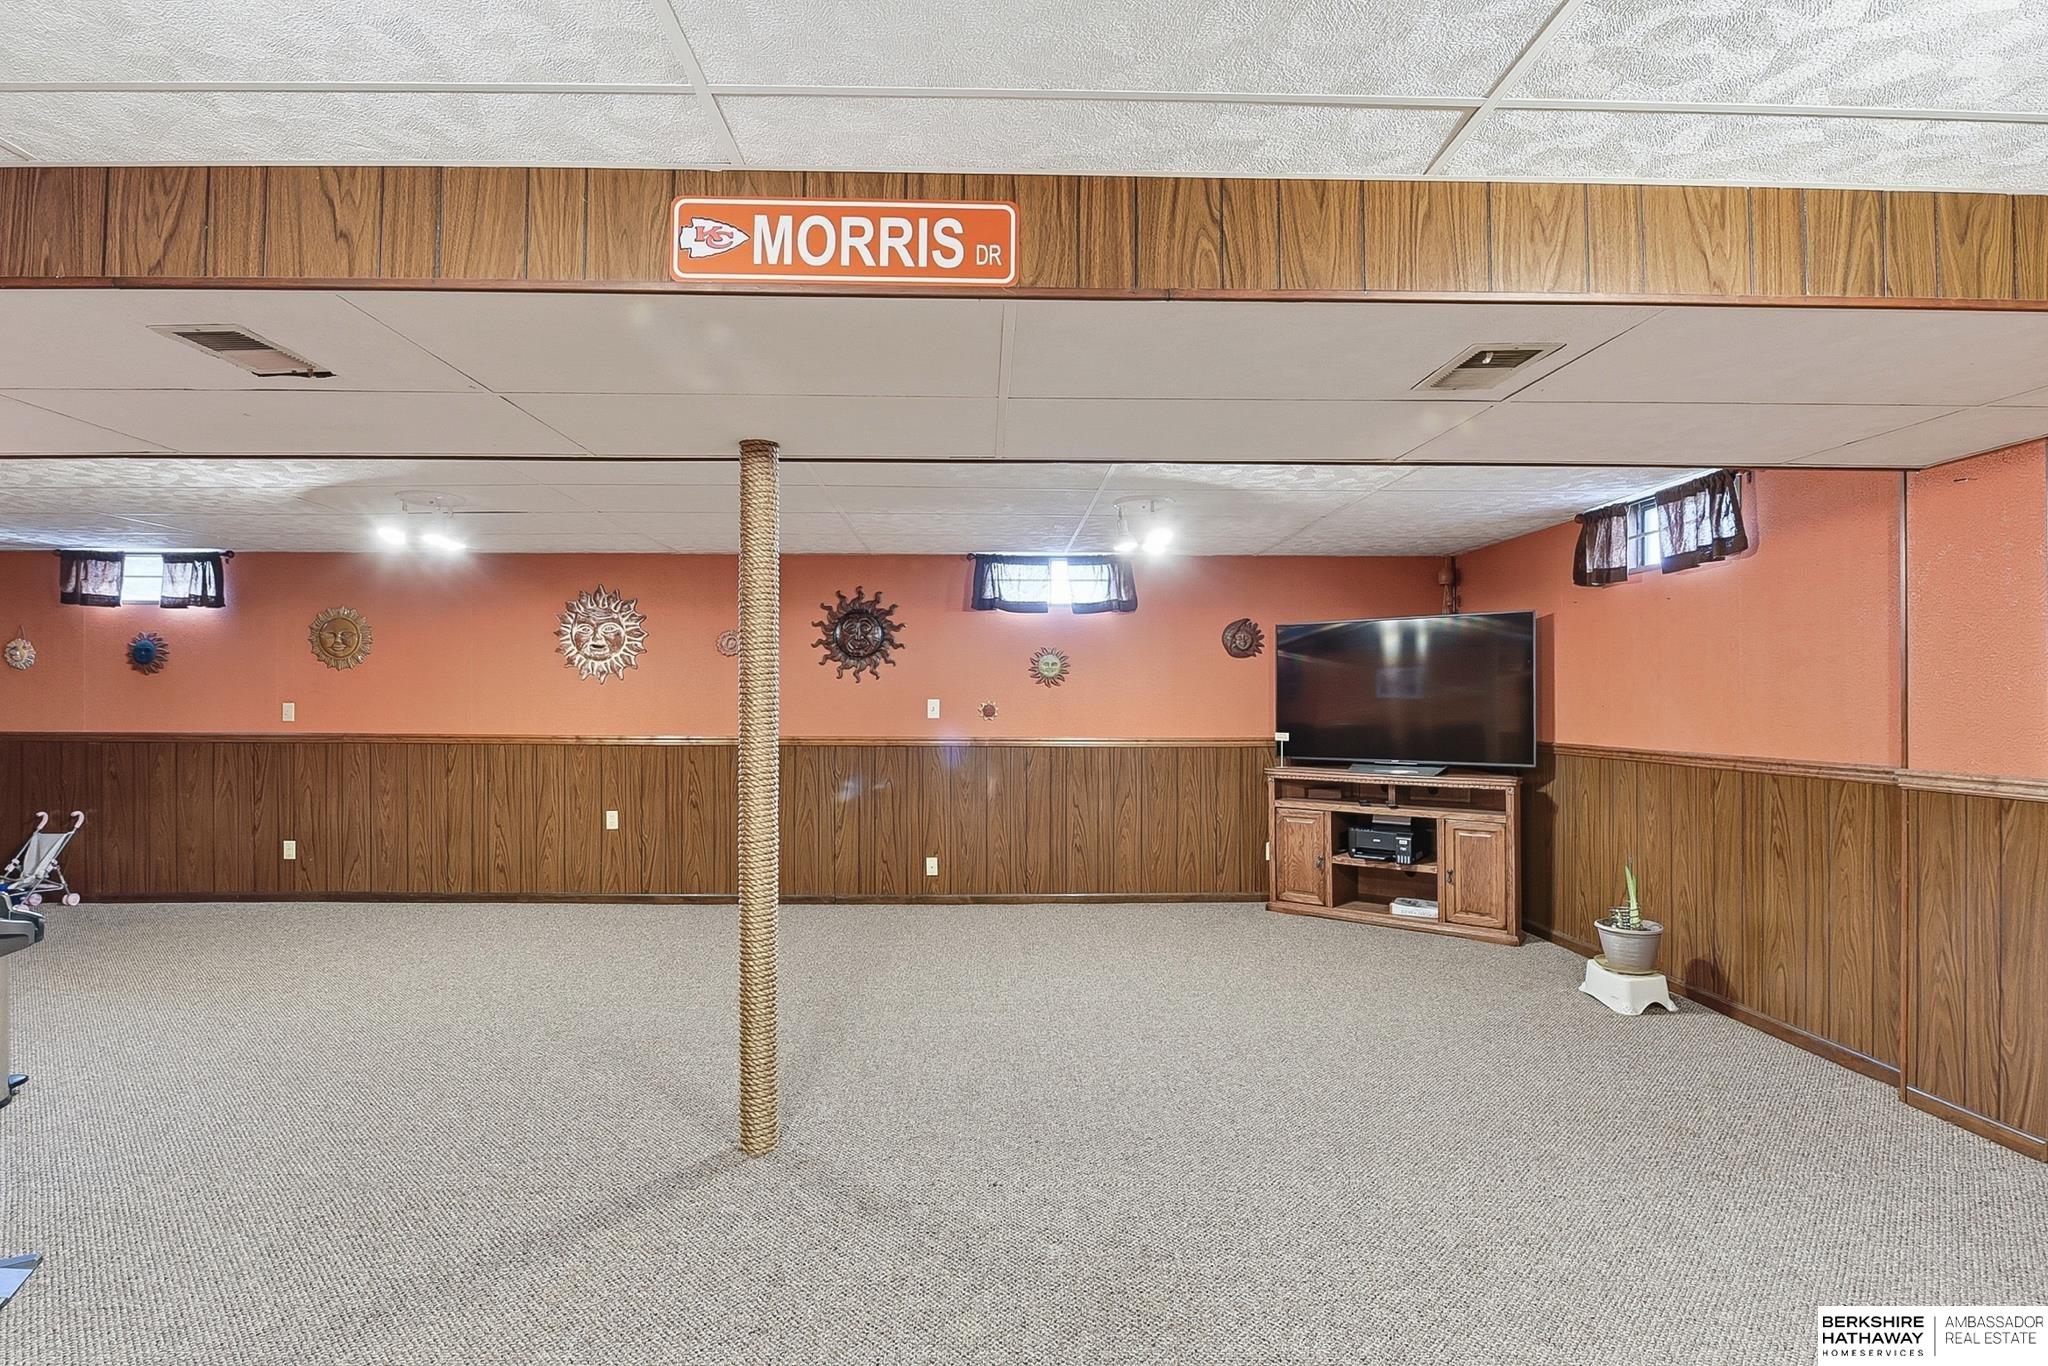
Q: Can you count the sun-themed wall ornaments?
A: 9